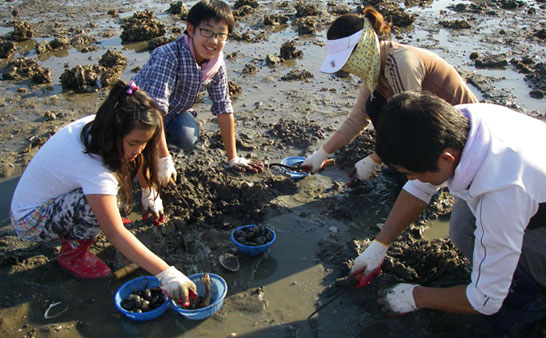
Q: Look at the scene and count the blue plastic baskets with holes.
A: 4